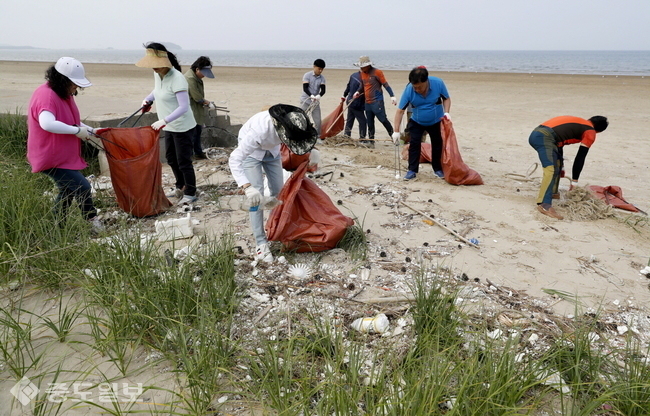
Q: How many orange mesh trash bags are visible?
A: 7